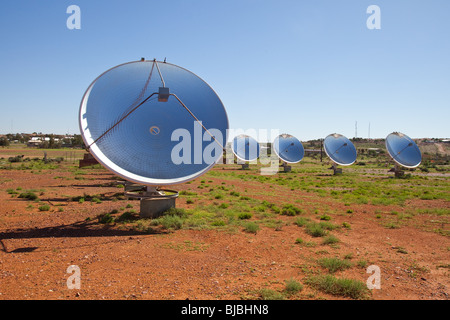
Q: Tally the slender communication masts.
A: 2